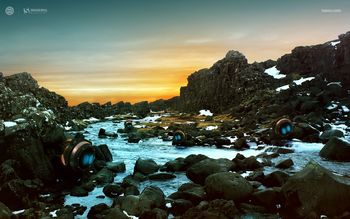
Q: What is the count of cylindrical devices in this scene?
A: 3